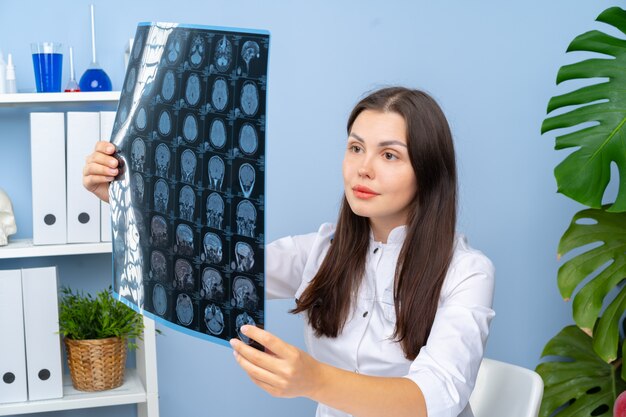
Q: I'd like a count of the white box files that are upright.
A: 5